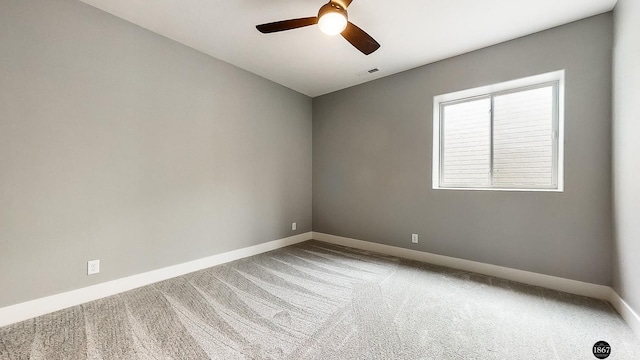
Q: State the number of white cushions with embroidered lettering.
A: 0